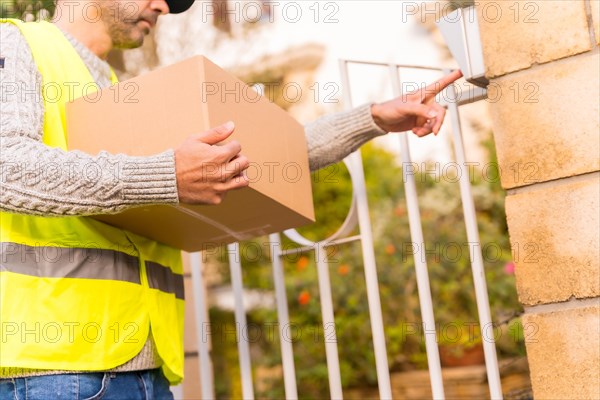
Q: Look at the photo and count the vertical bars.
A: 7